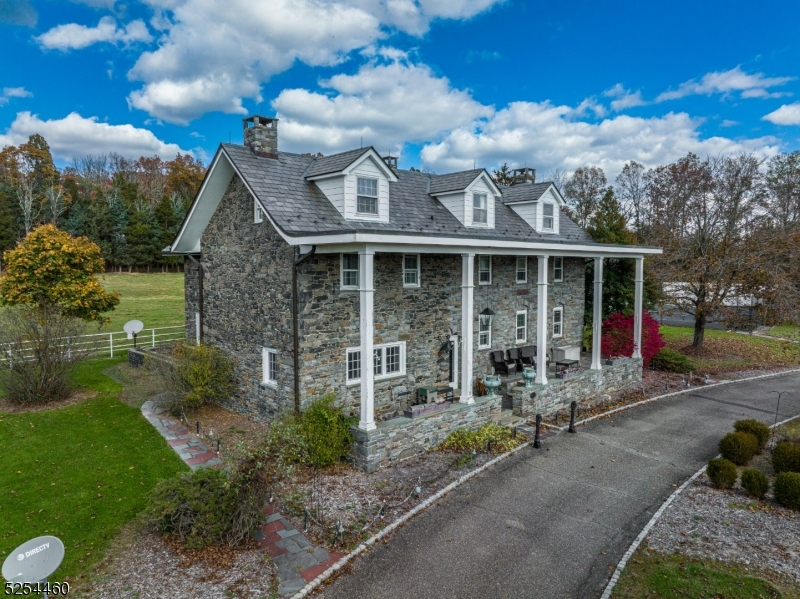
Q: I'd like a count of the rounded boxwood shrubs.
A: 6